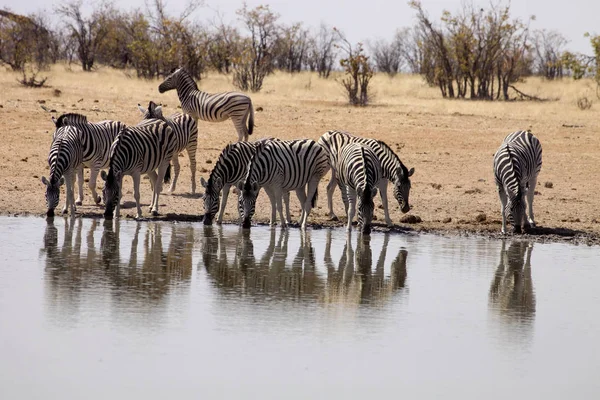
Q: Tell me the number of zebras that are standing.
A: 10